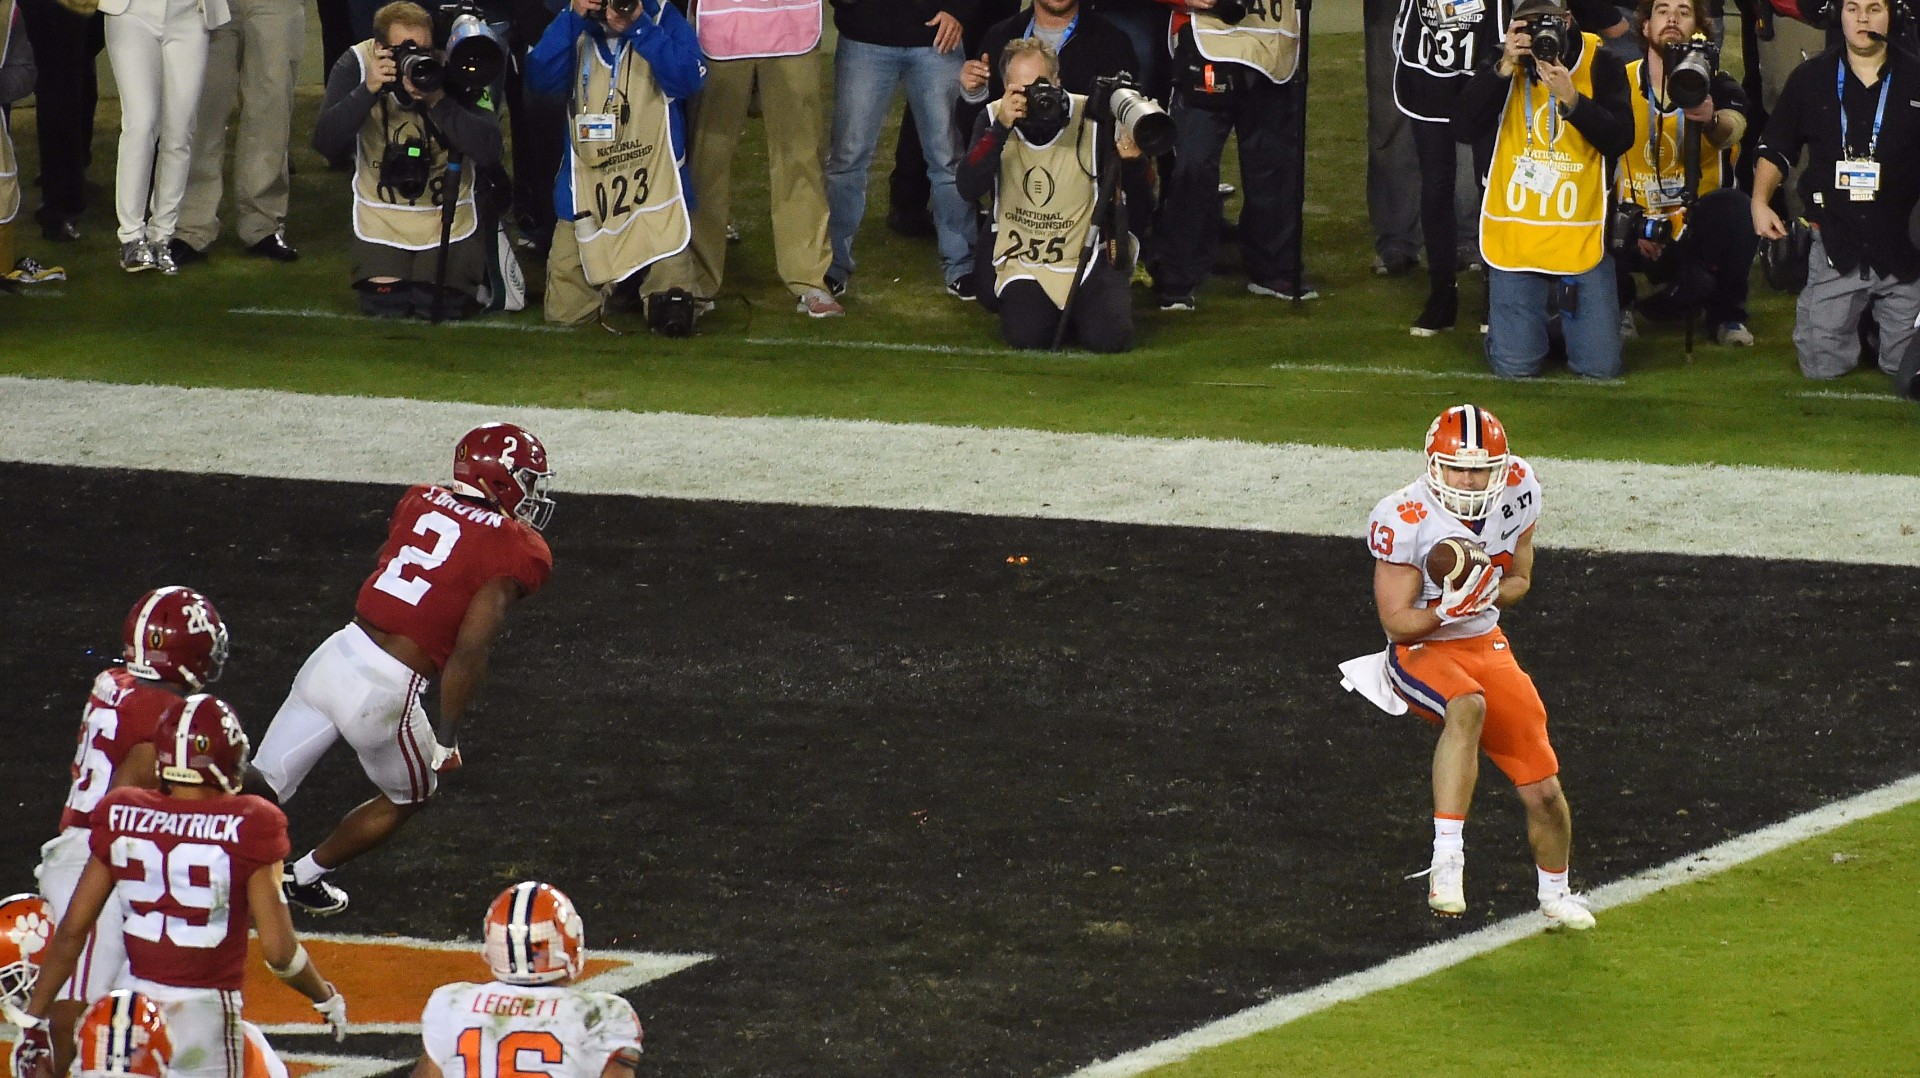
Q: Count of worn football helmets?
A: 7